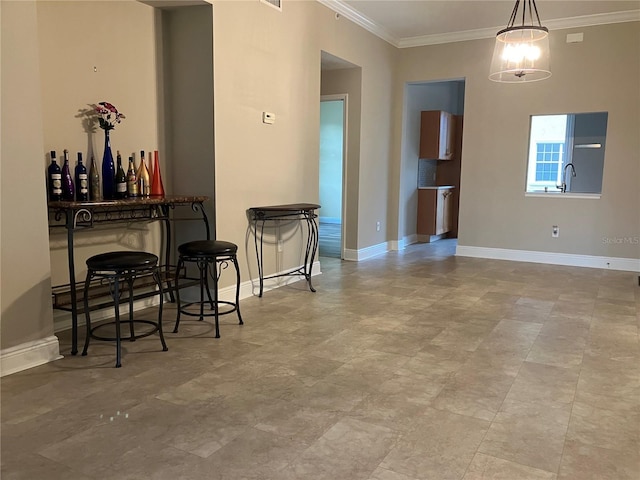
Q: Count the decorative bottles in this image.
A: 9